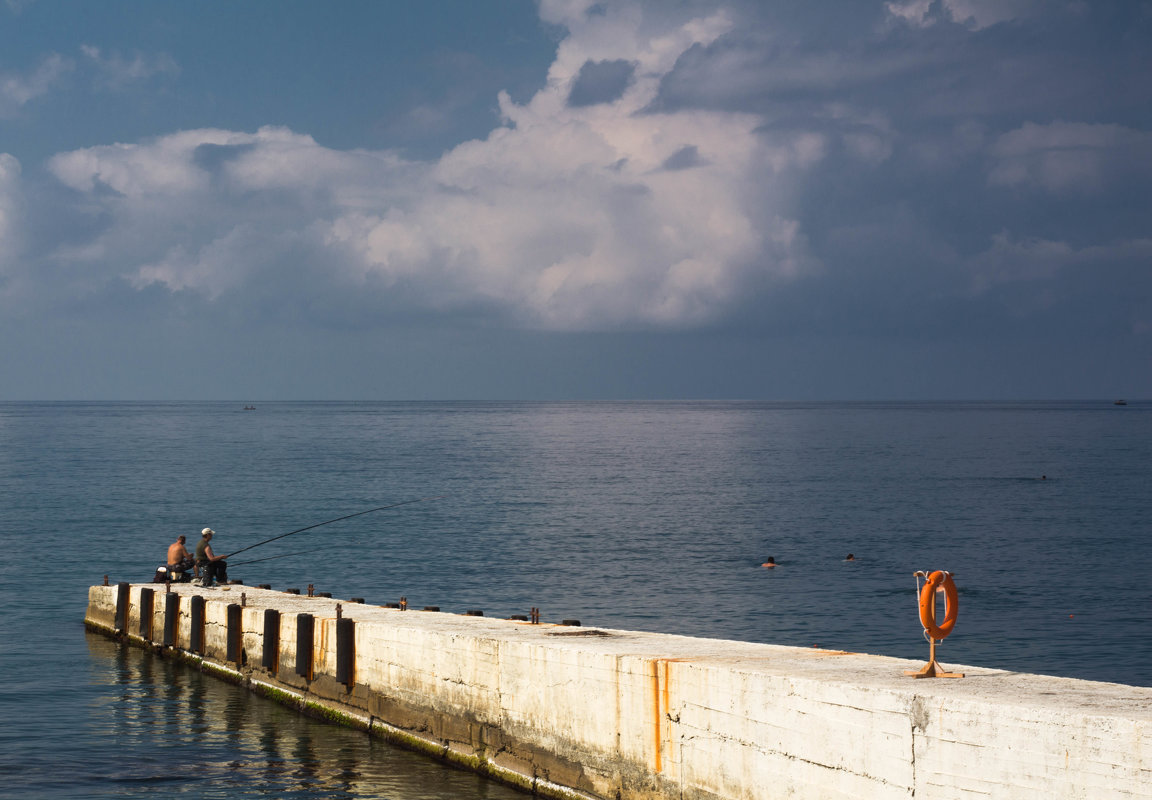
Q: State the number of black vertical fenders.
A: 8